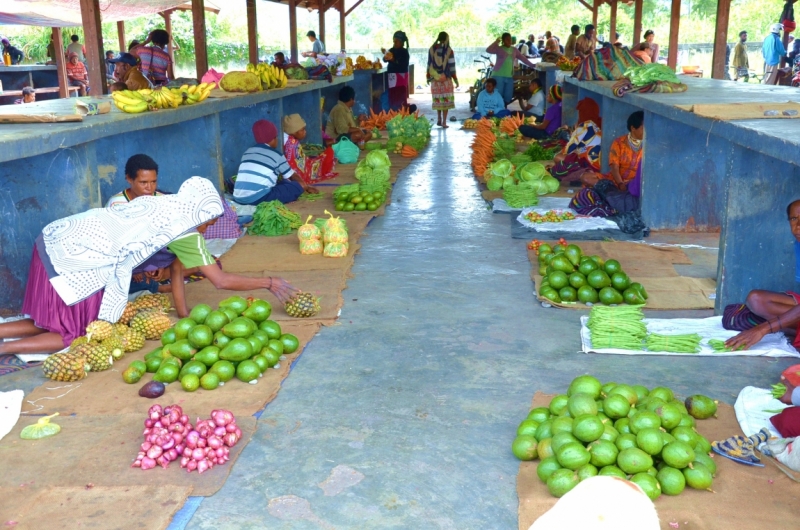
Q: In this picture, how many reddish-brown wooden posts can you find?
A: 15